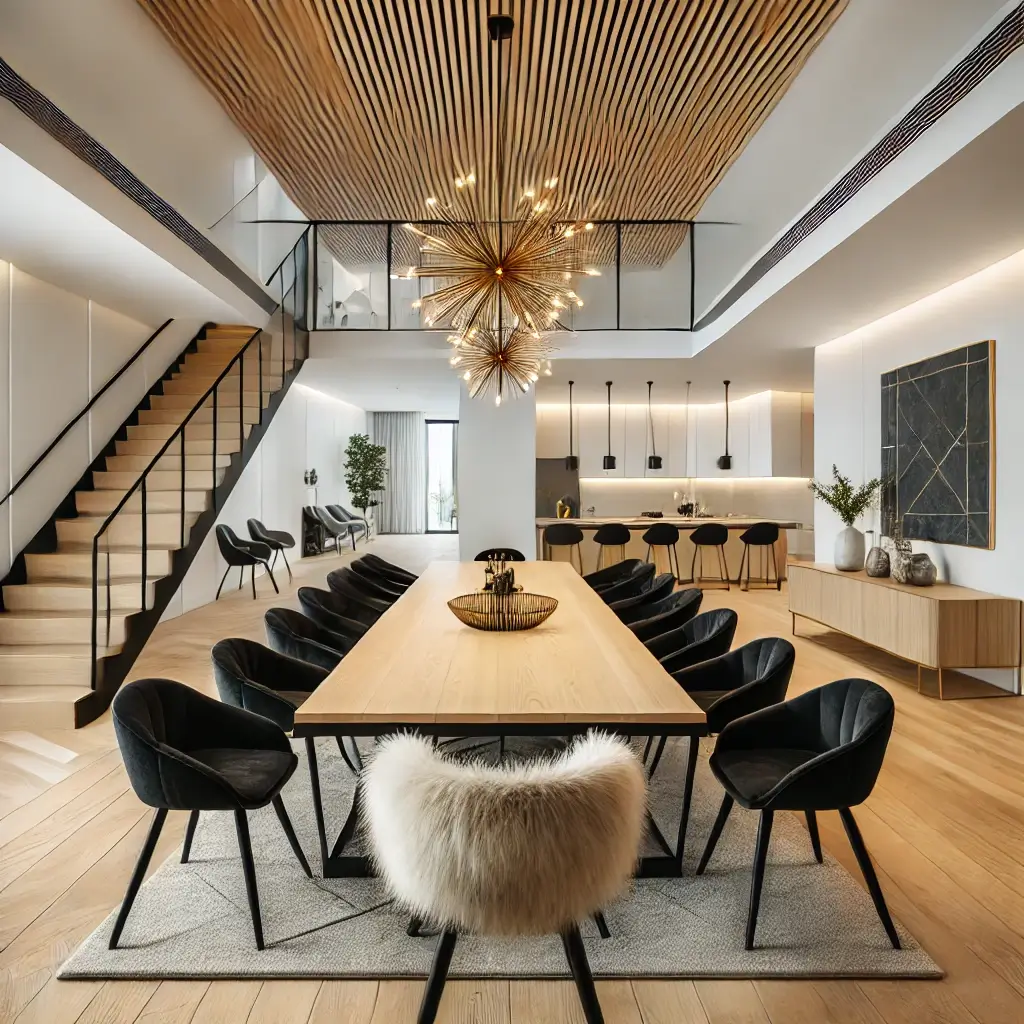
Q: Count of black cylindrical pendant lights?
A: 4